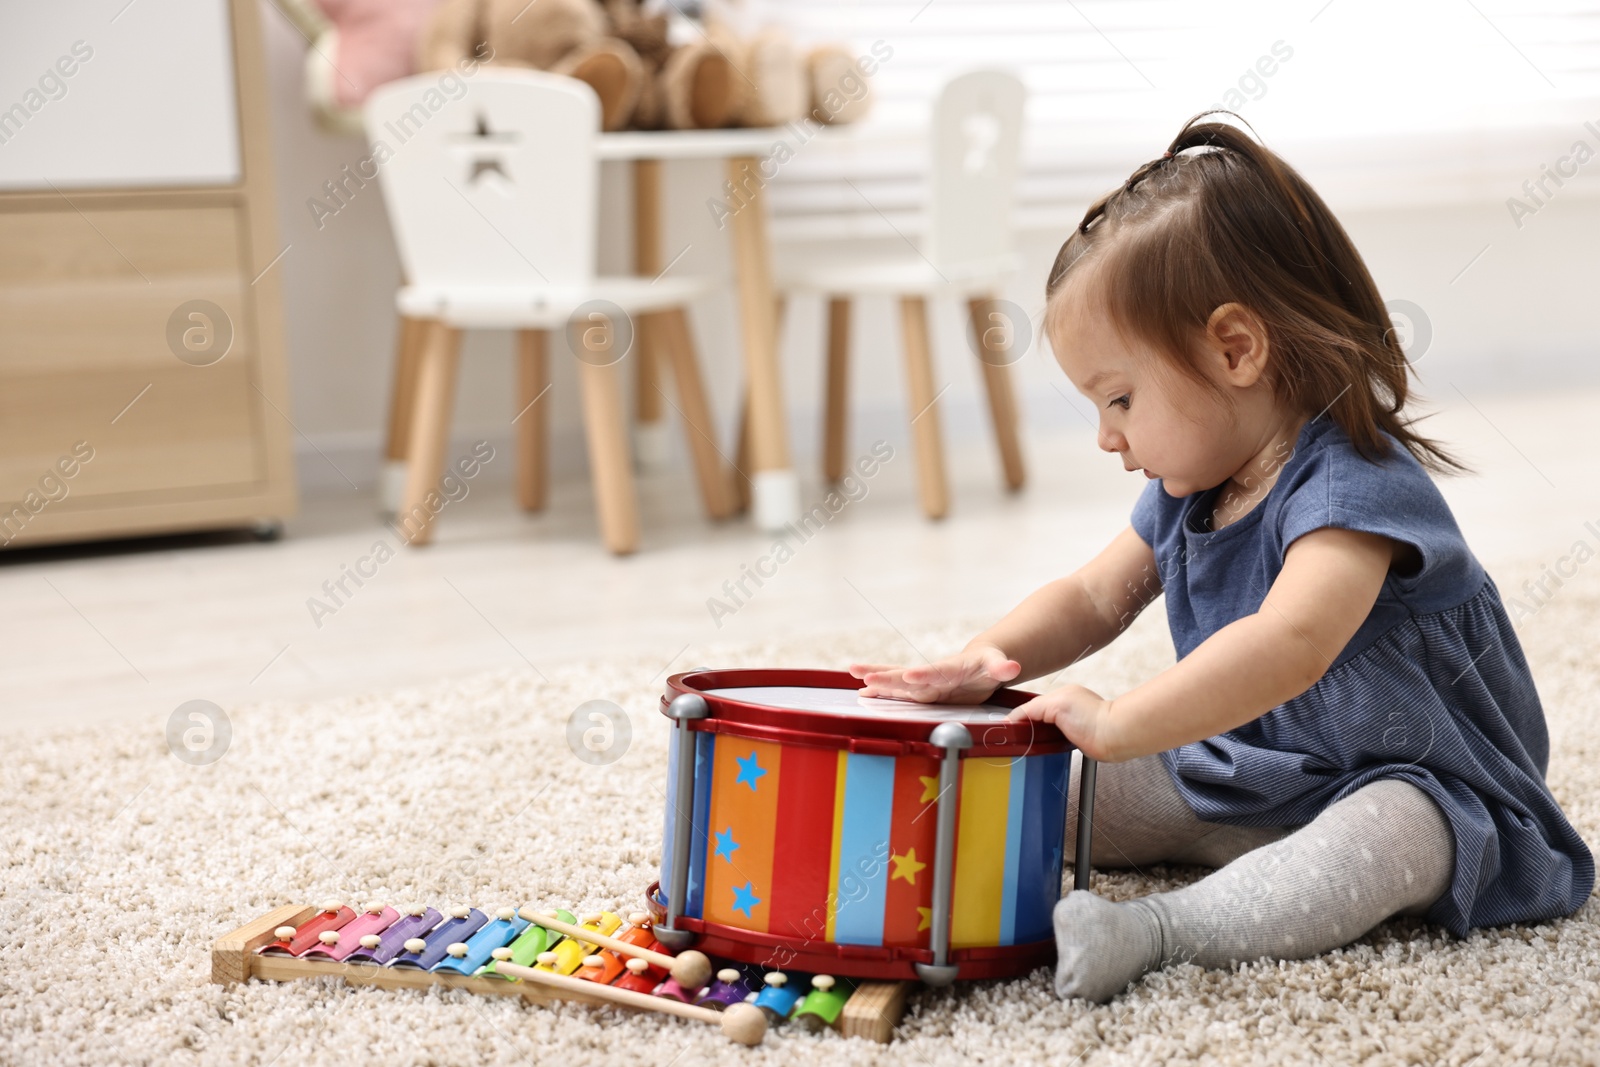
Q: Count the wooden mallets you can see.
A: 2